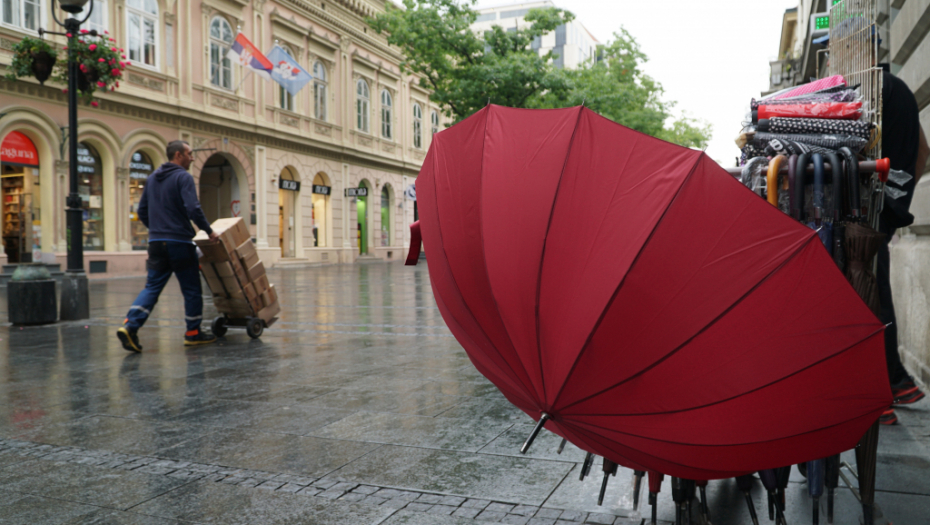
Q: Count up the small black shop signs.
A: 3